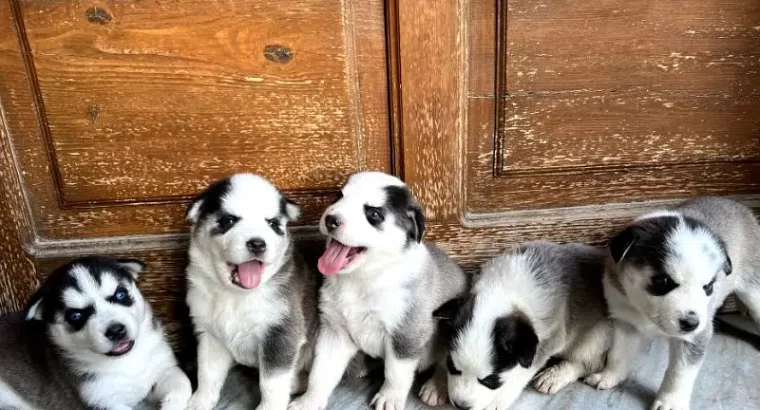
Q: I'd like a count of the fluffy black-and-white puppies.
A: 5